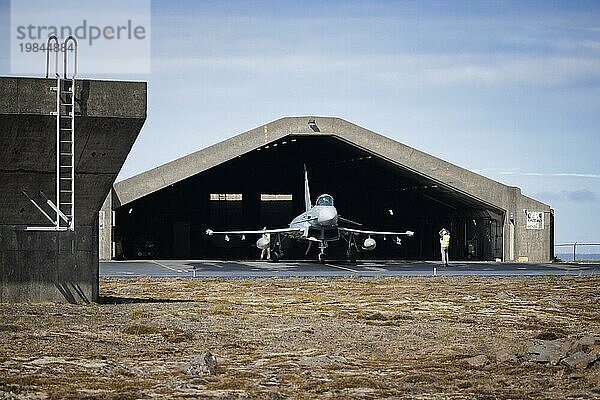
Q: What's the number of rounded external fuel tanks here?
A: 2